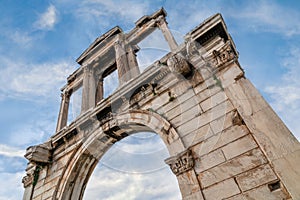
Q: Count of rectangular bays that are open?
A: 3